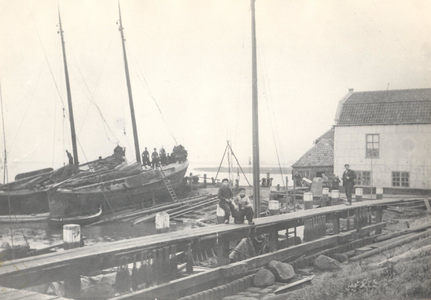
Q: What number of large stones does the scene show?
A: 3